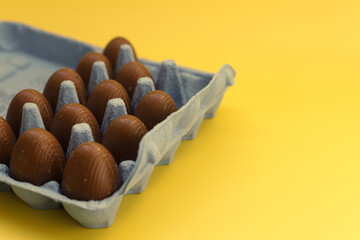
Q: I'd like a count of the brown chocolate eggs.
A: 12